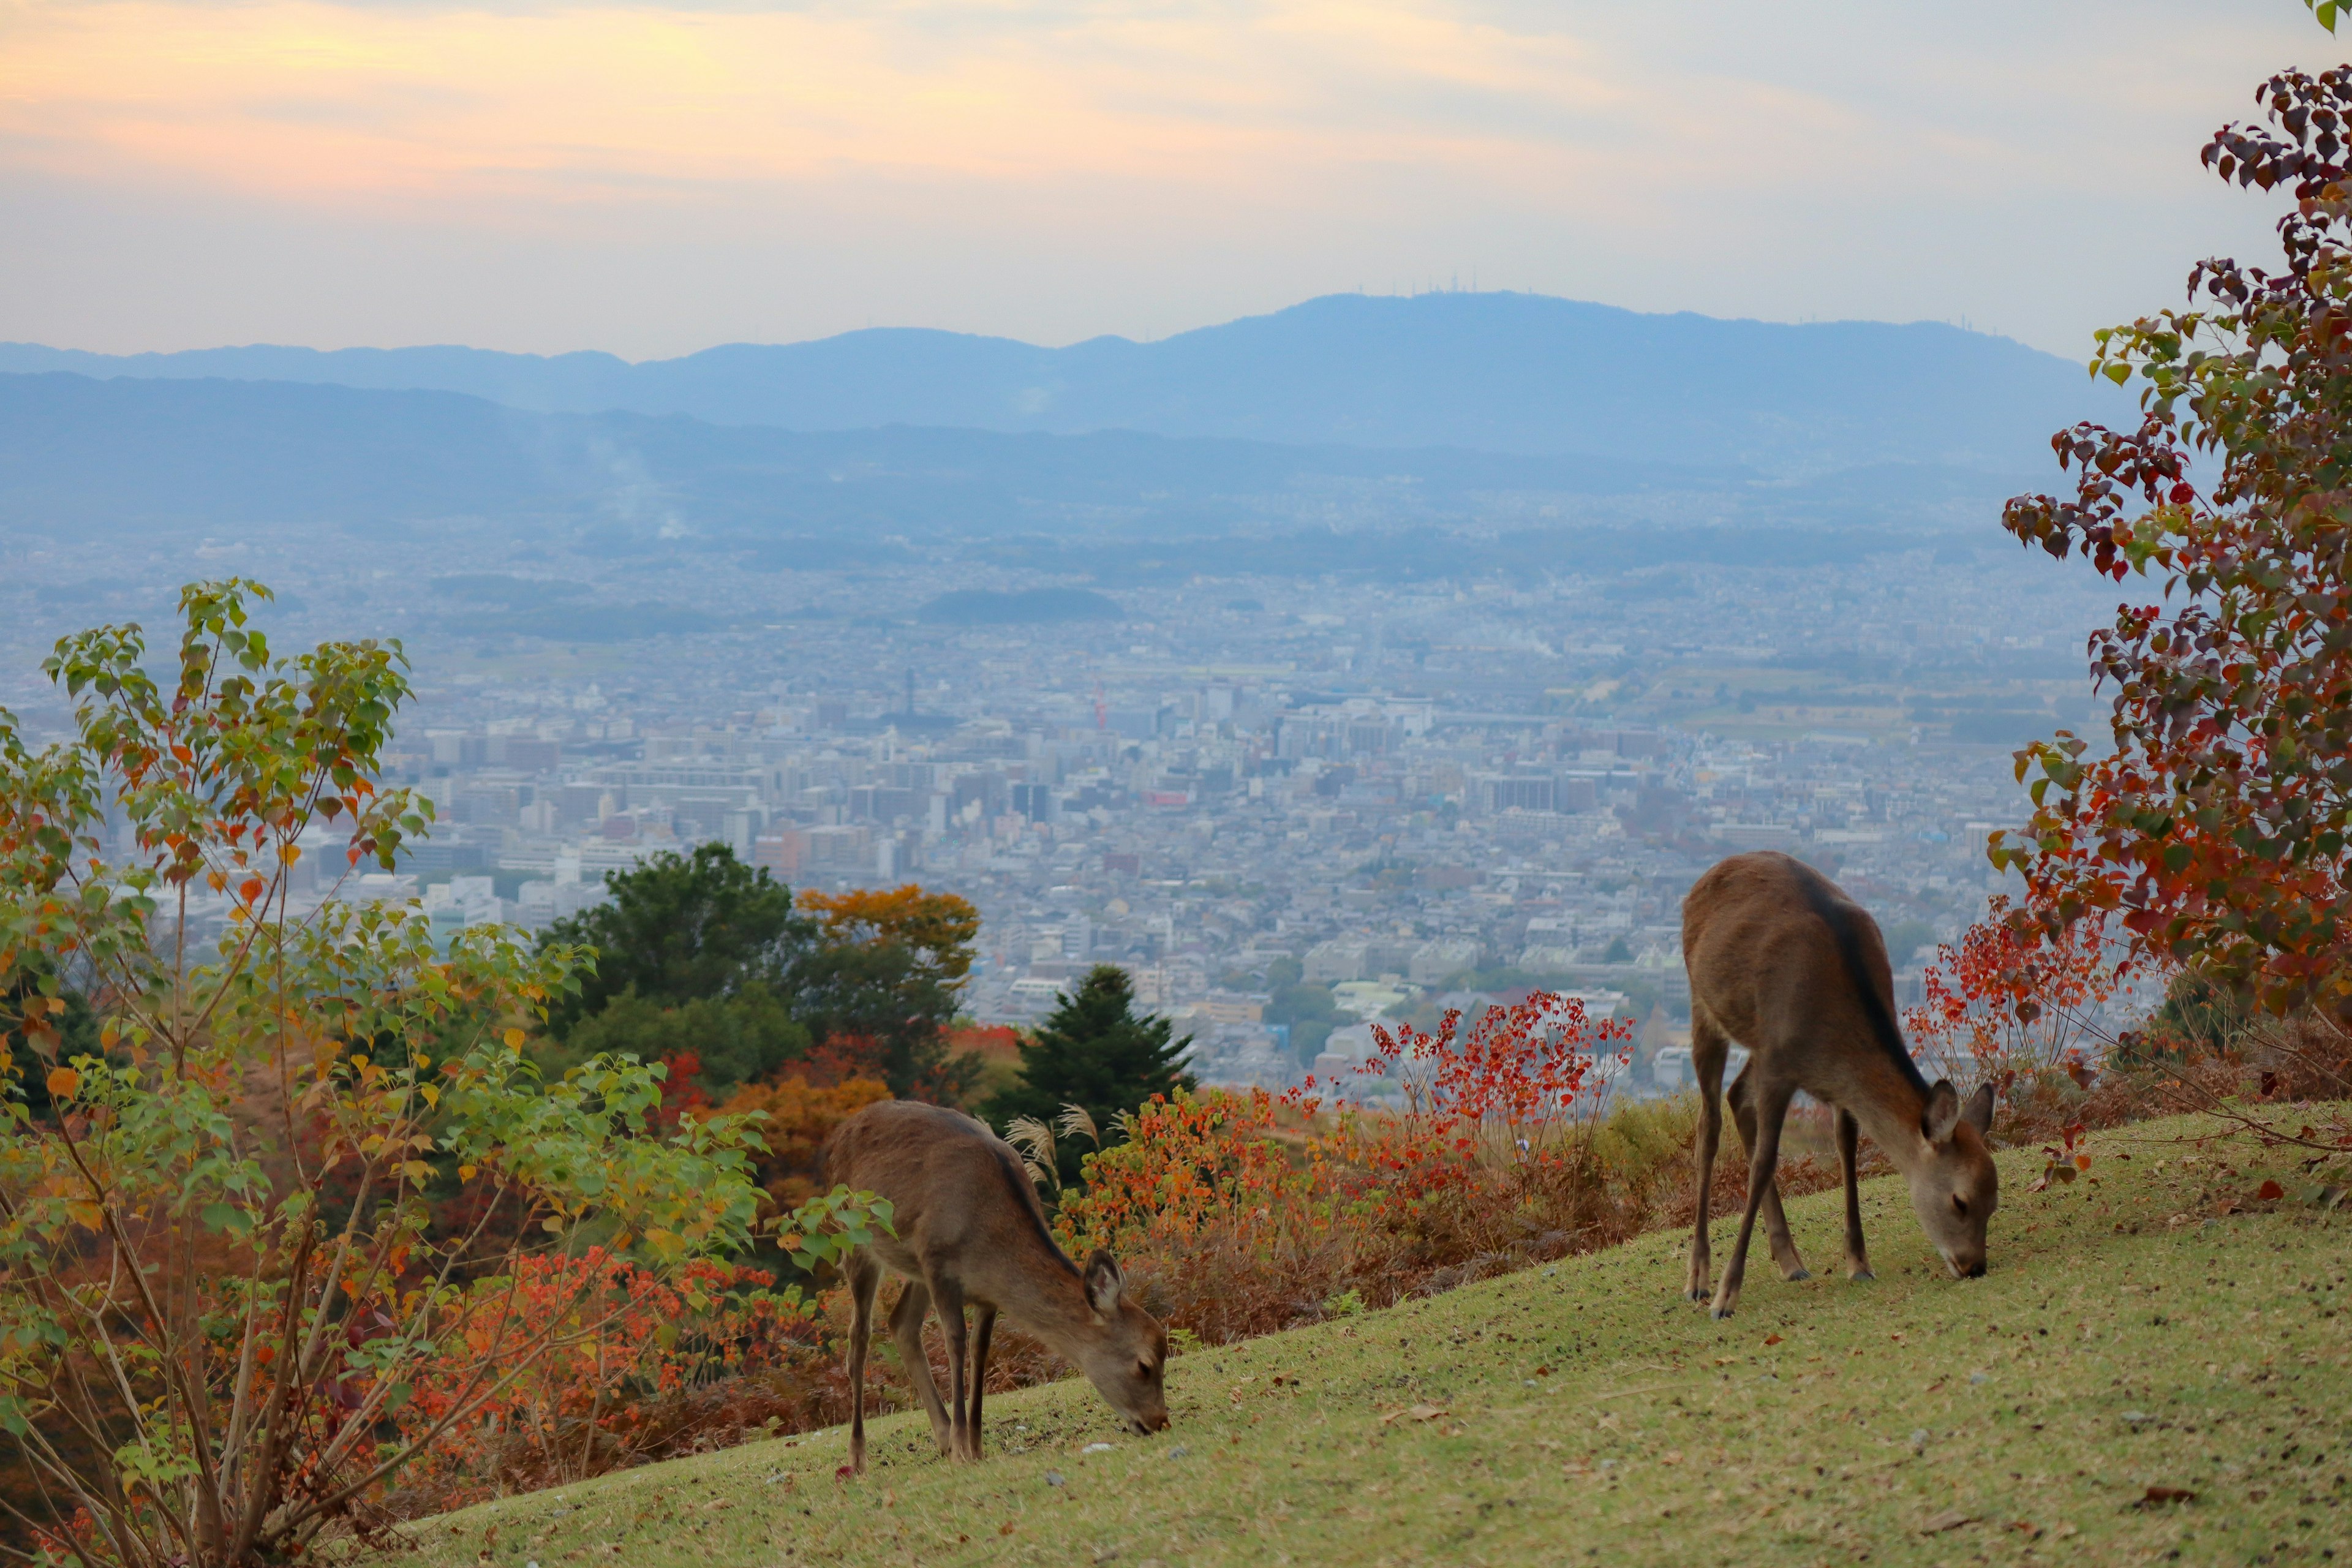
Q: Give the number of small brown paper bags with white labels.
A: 0